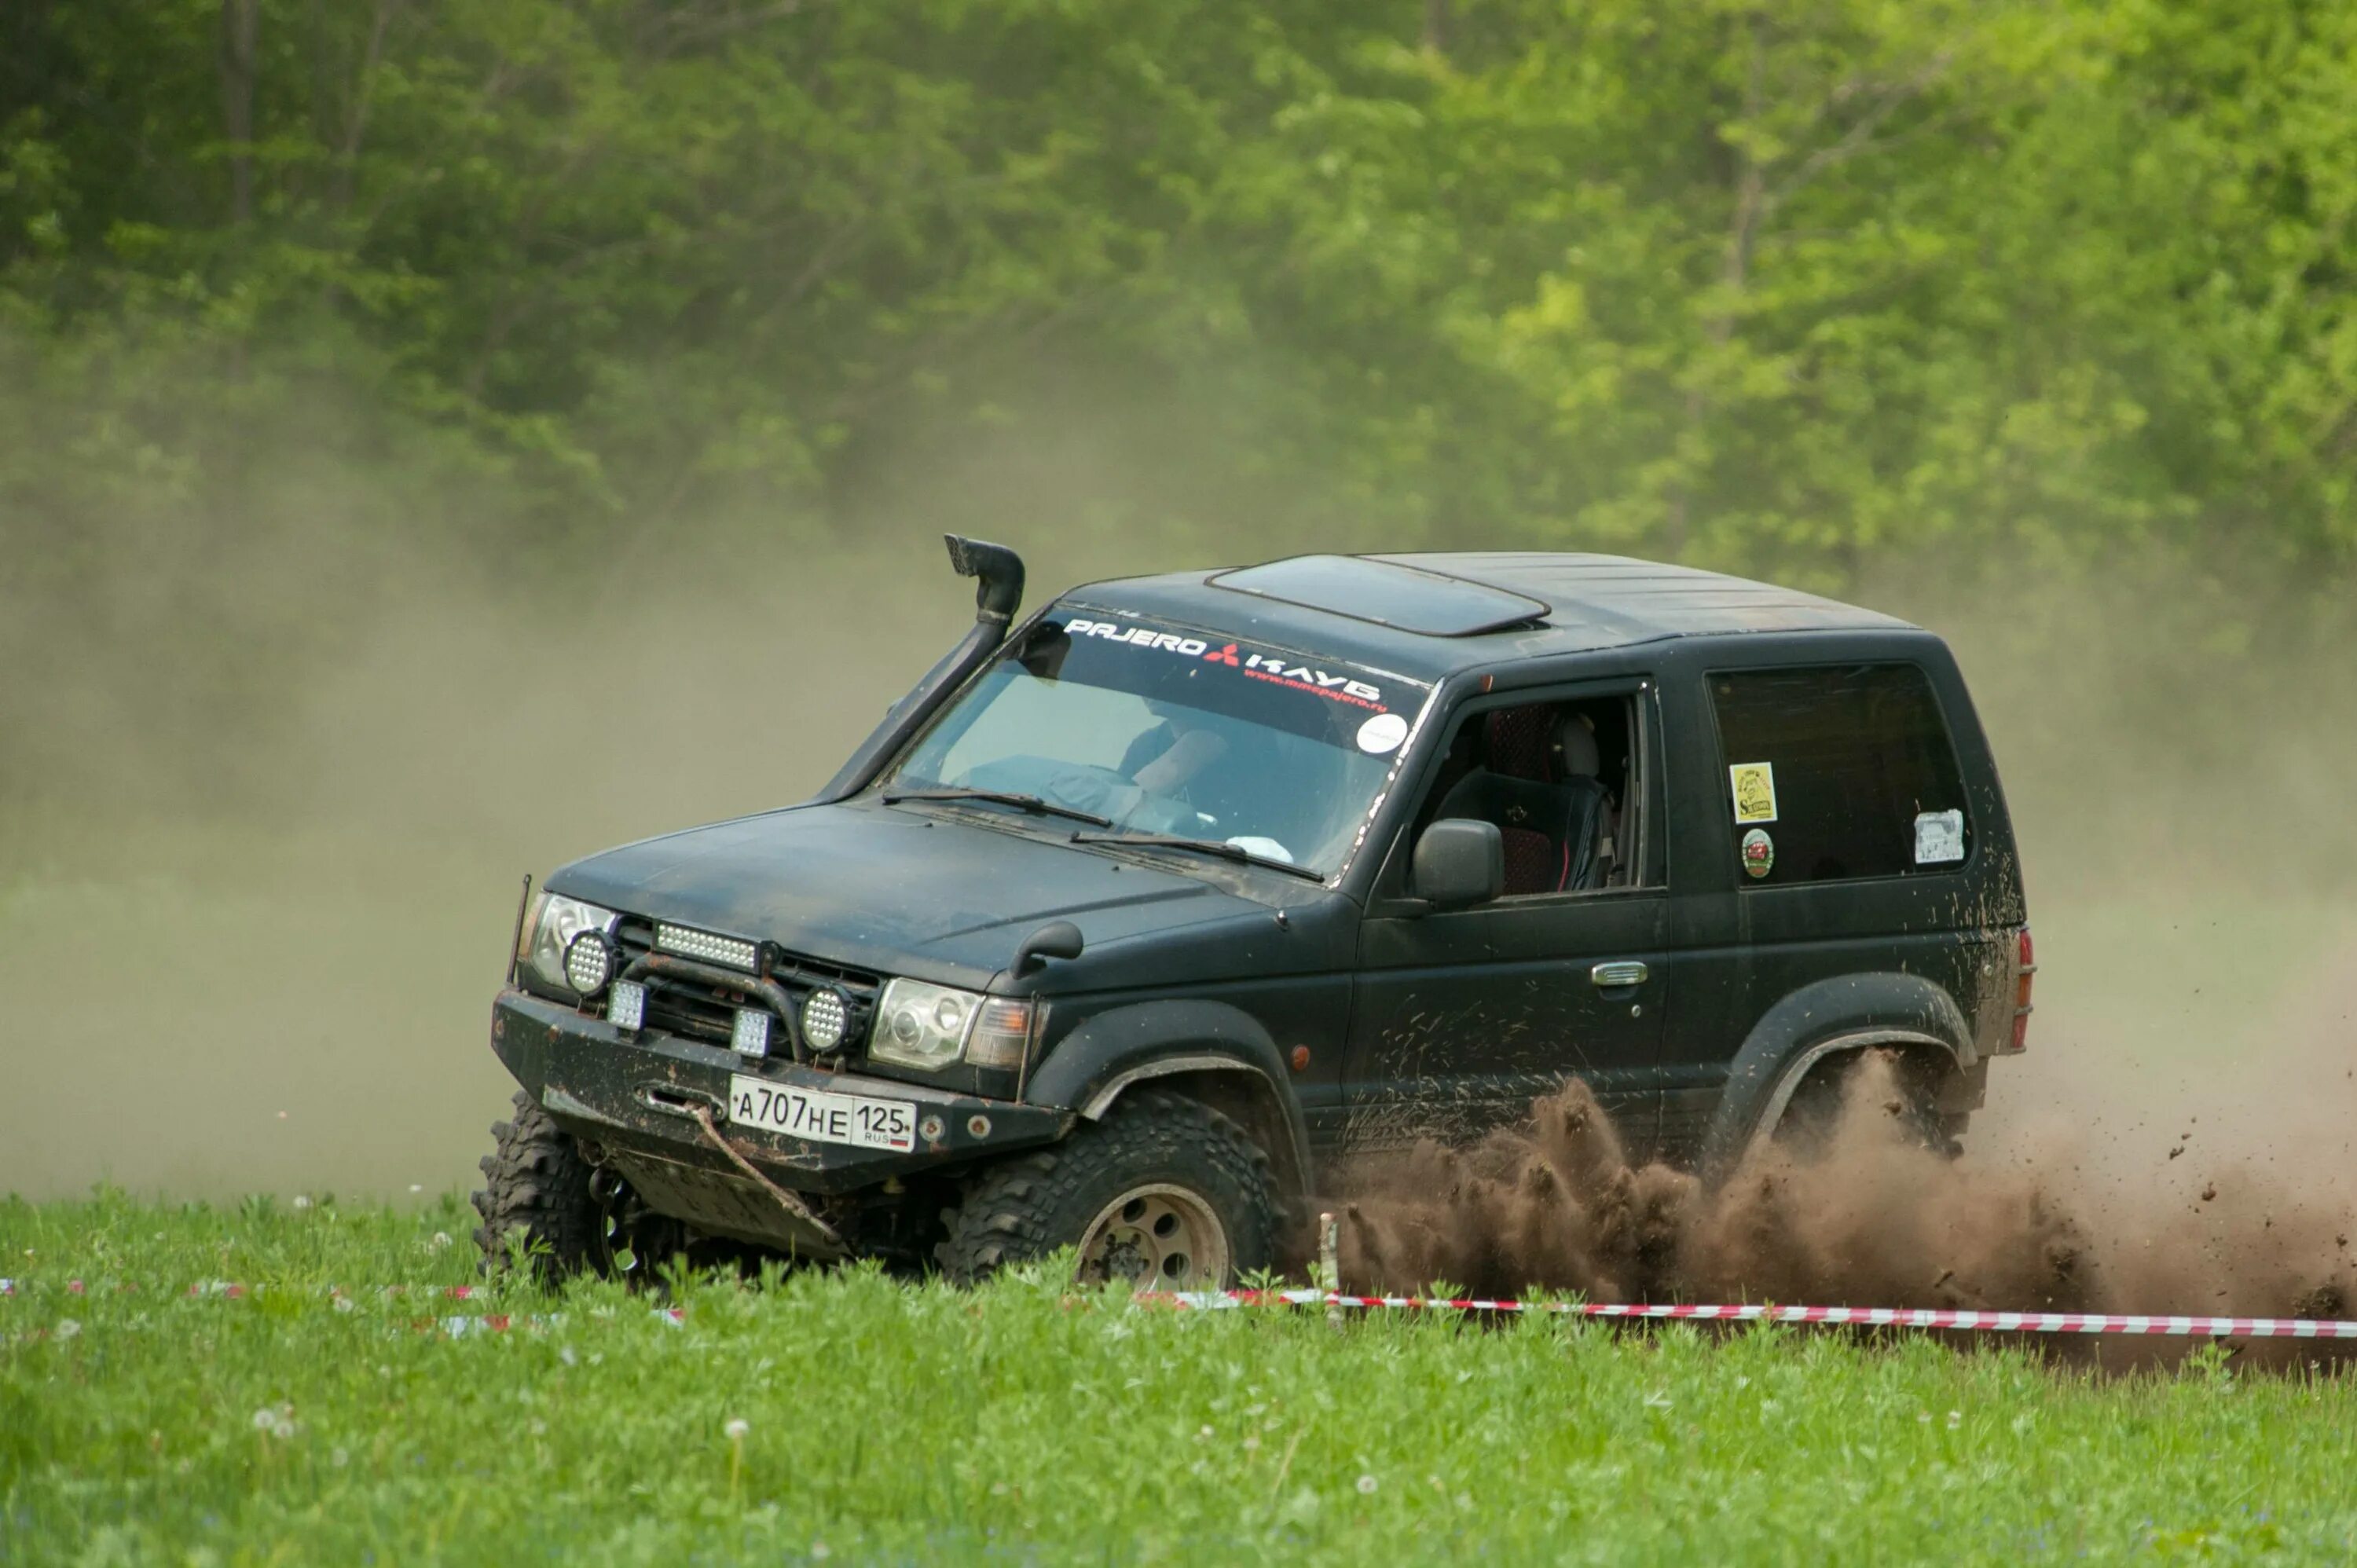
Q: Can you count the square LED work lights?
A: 2